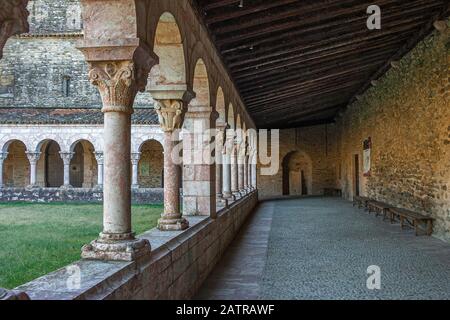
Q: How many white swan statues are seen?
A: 0